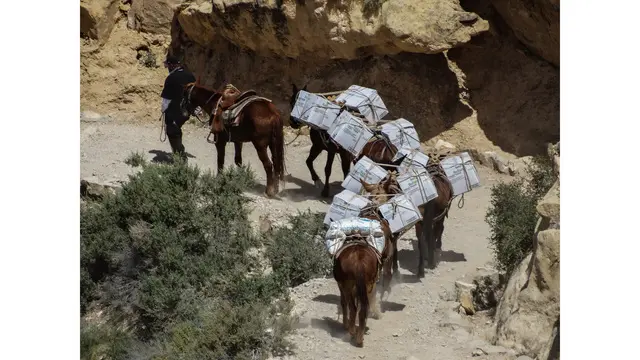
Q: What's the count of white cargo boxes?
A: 10